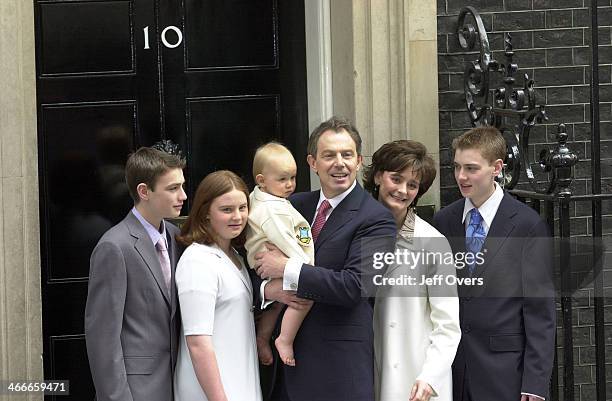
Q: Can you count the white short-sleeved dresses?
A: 1